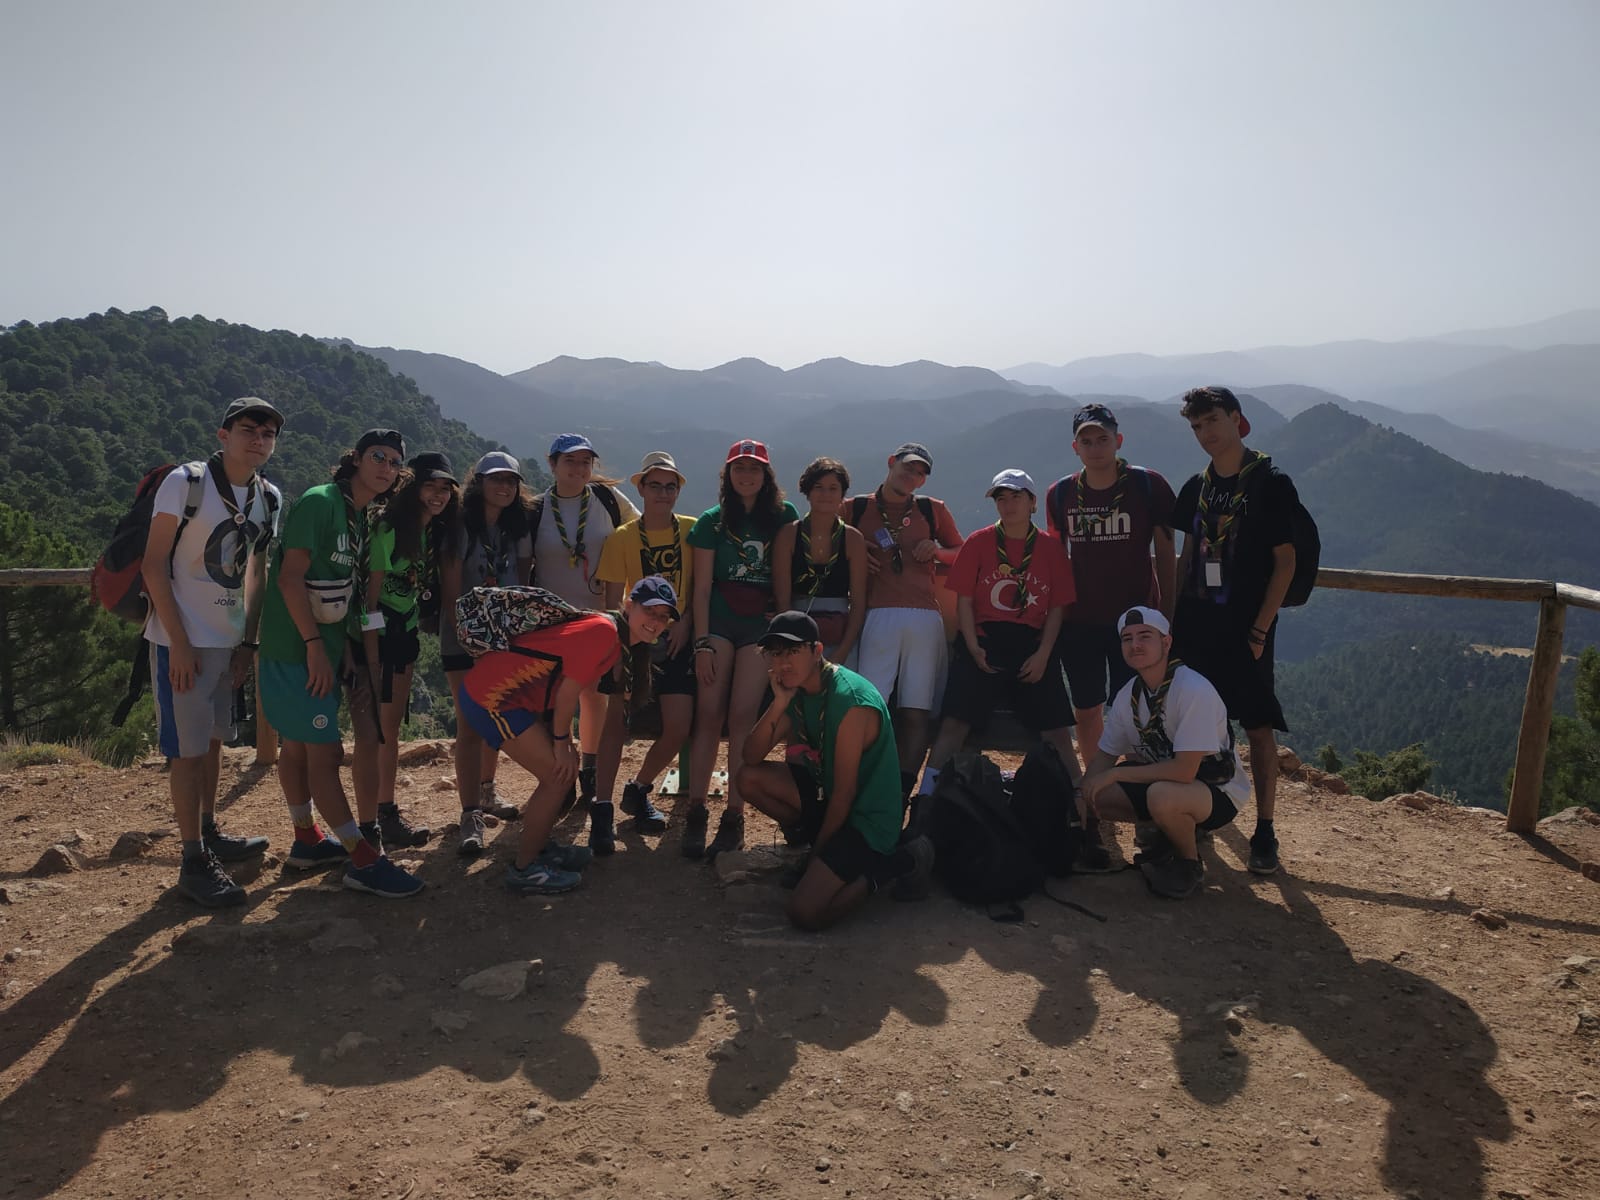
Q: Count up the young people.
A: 15